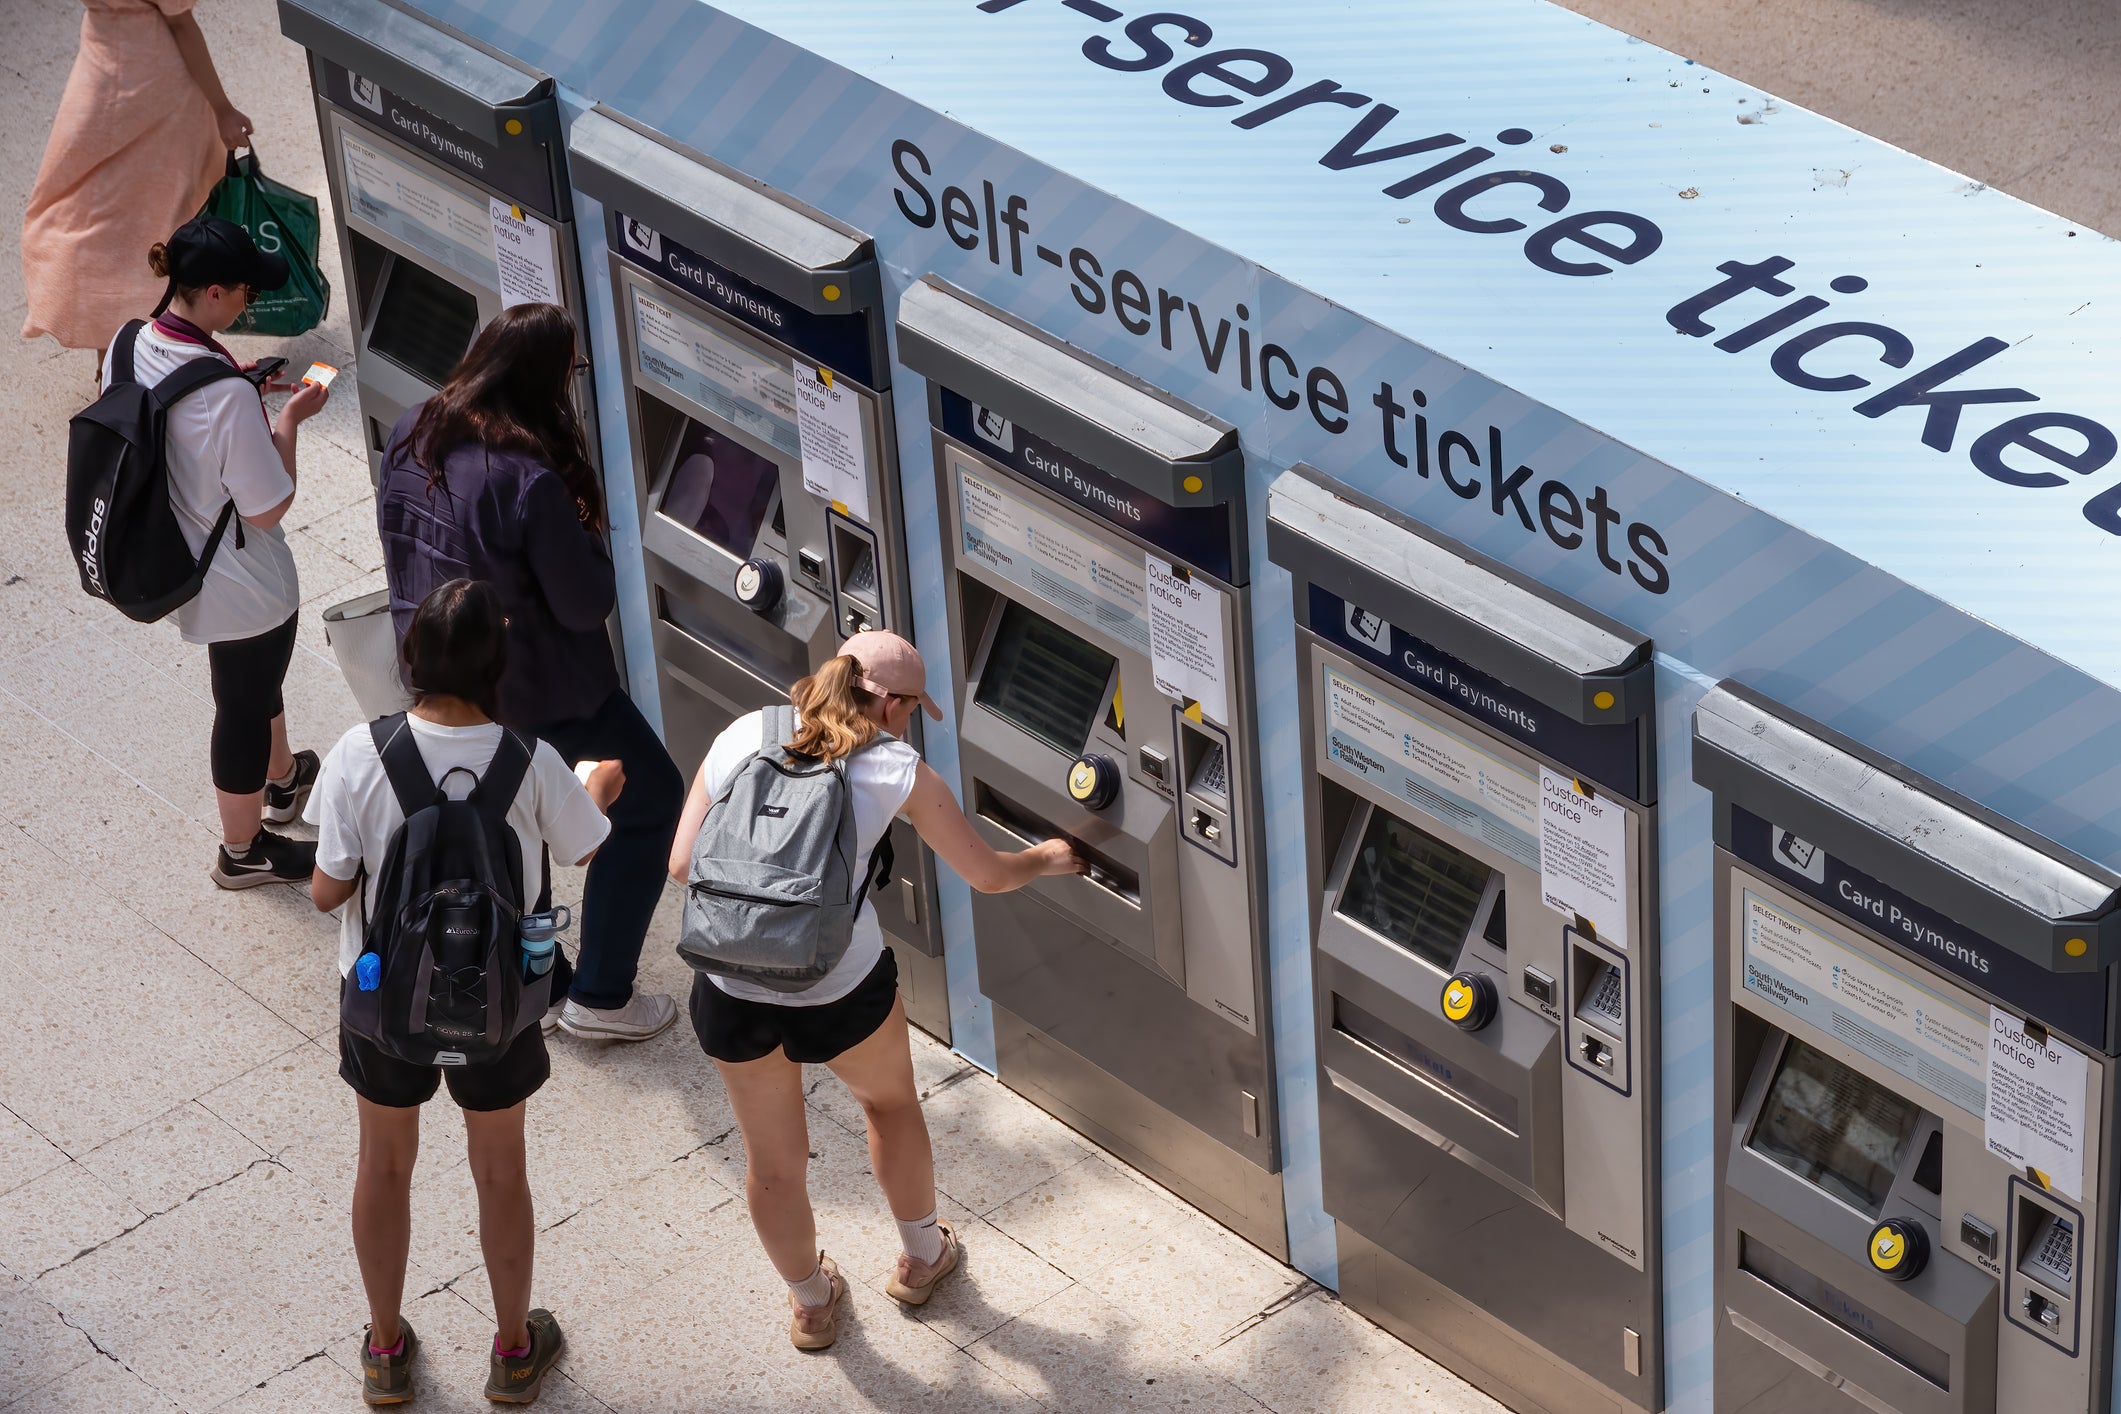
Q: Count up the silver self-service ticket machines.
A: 5